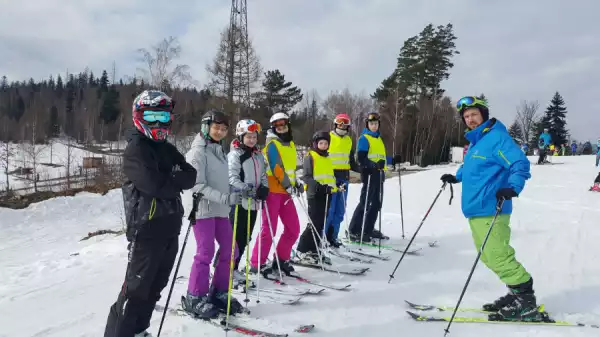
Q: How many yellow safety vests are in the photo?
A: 4